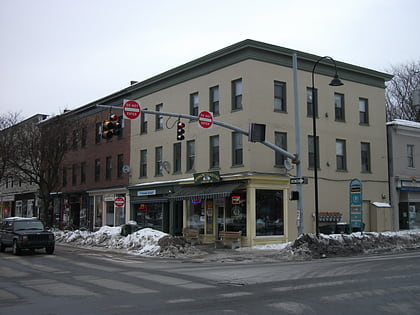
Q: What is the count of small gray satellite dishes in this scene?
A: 3